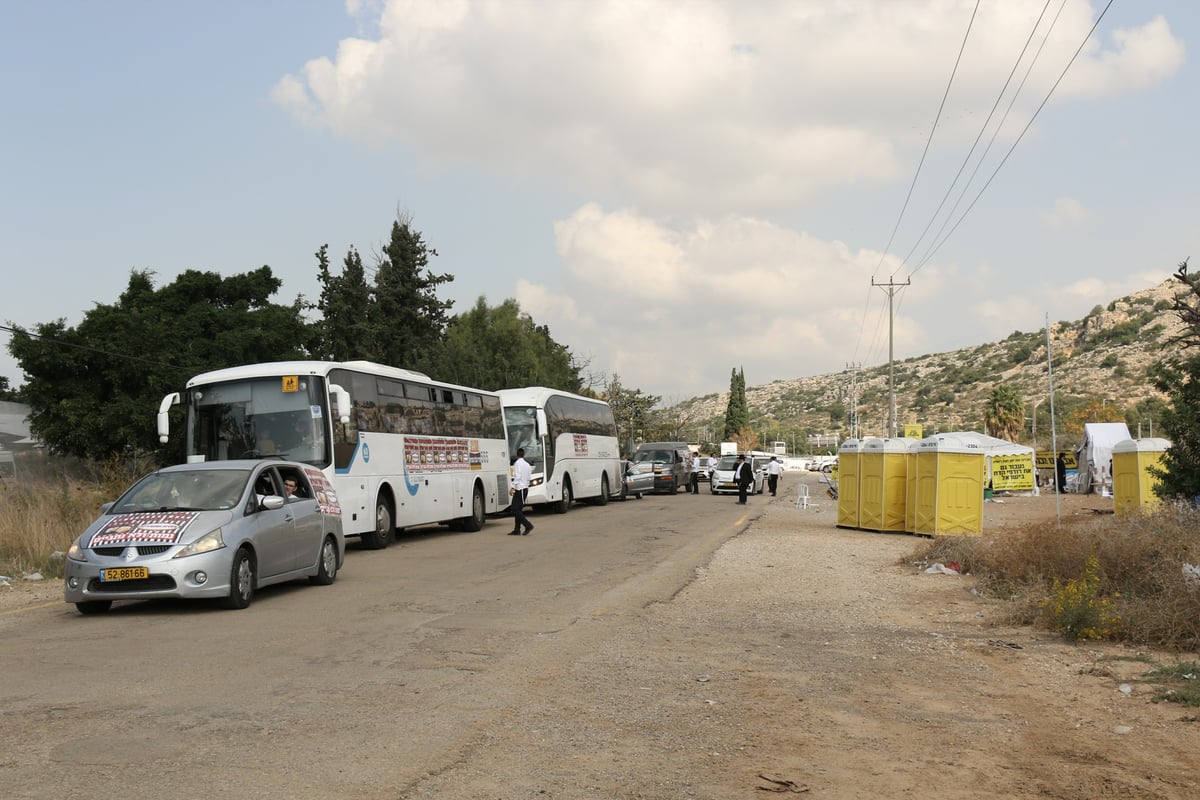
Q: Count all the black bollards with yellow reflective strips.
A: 0